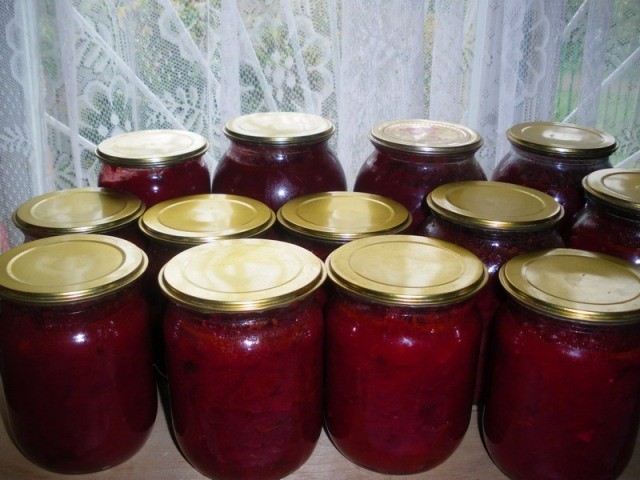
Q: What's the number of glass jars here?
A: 13